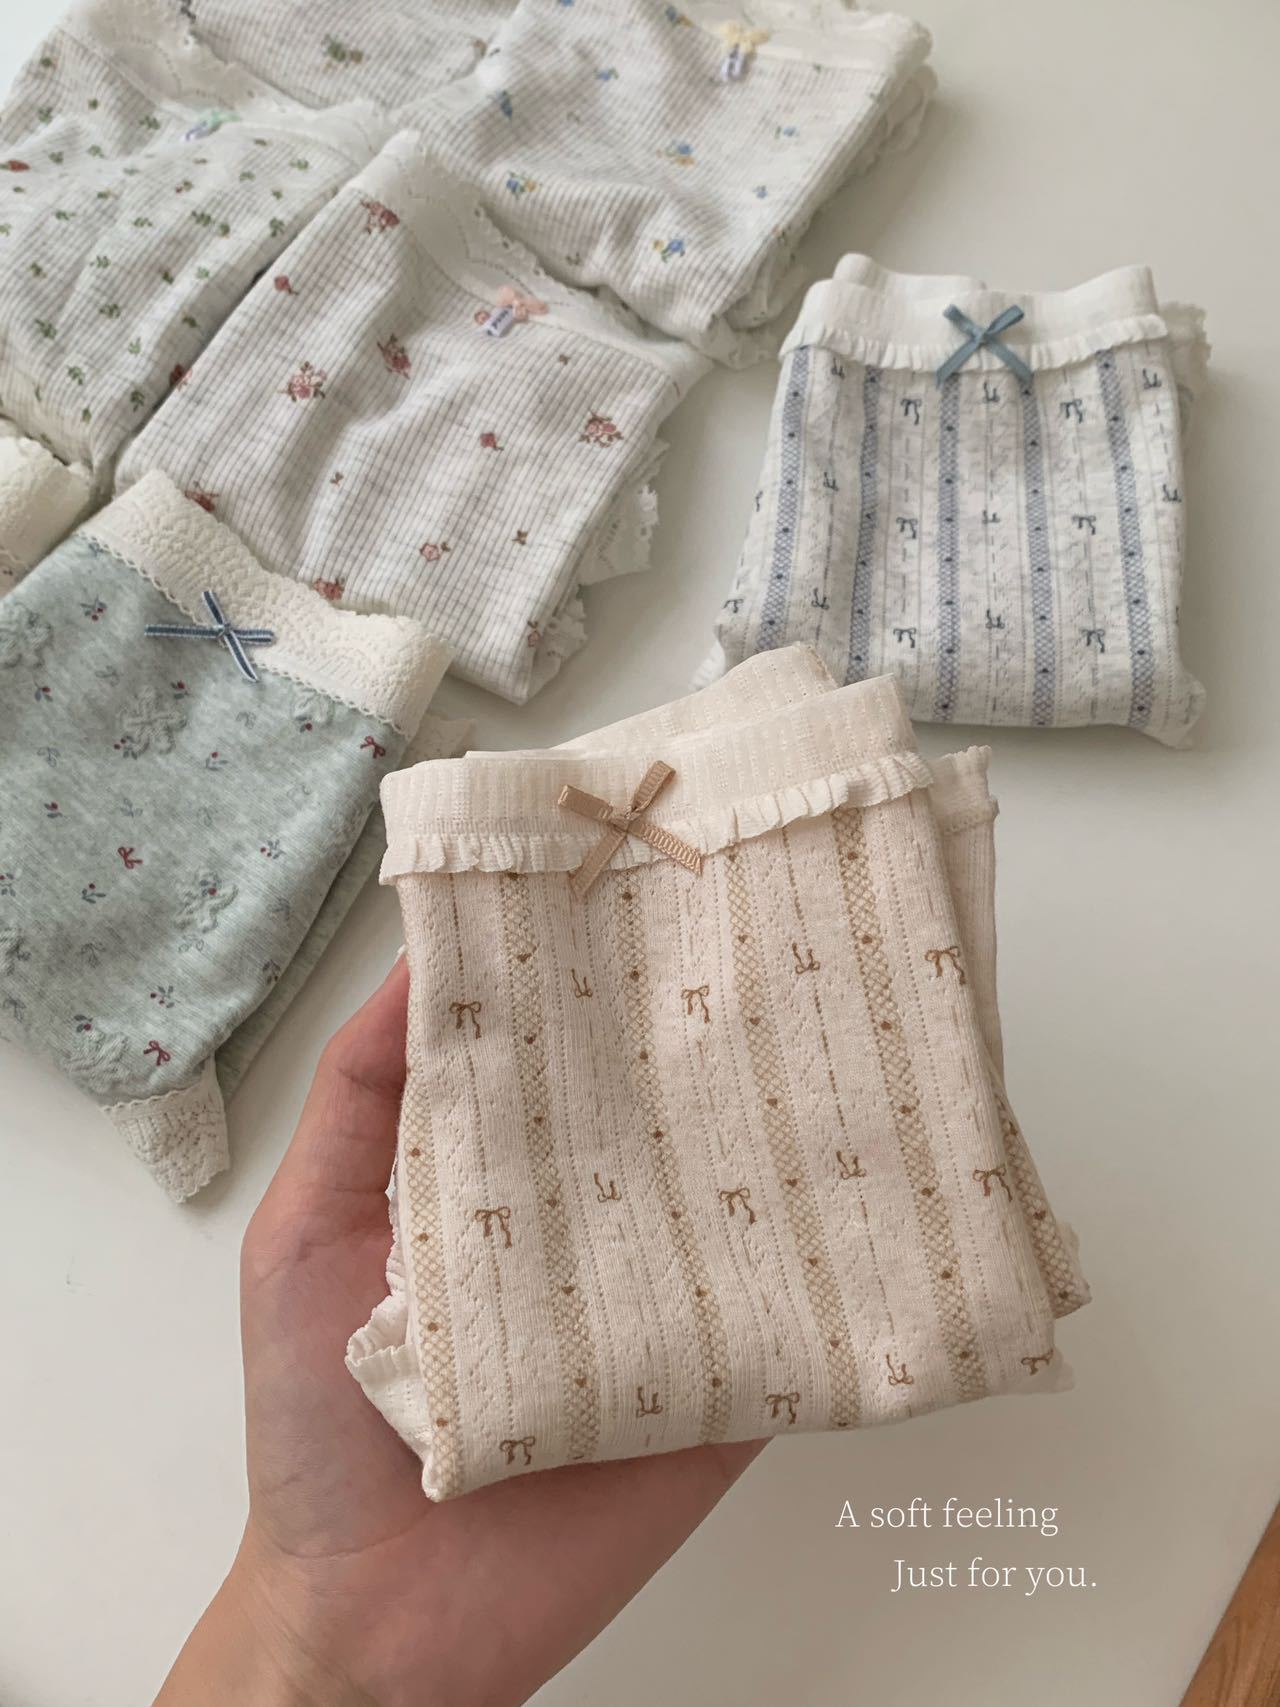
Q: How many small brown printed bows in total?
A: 15